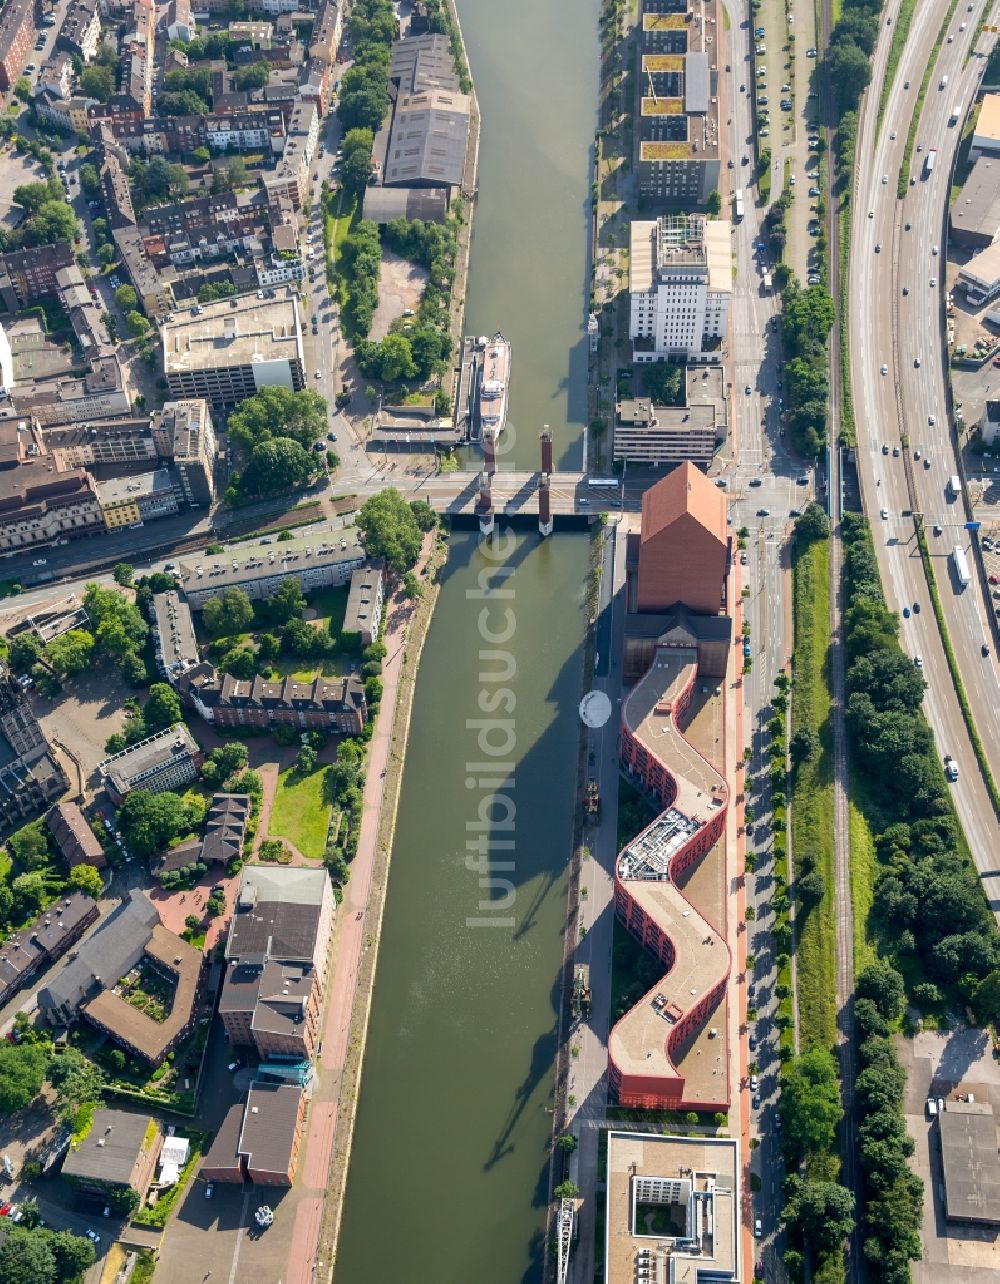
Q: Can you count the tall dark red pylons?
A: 4